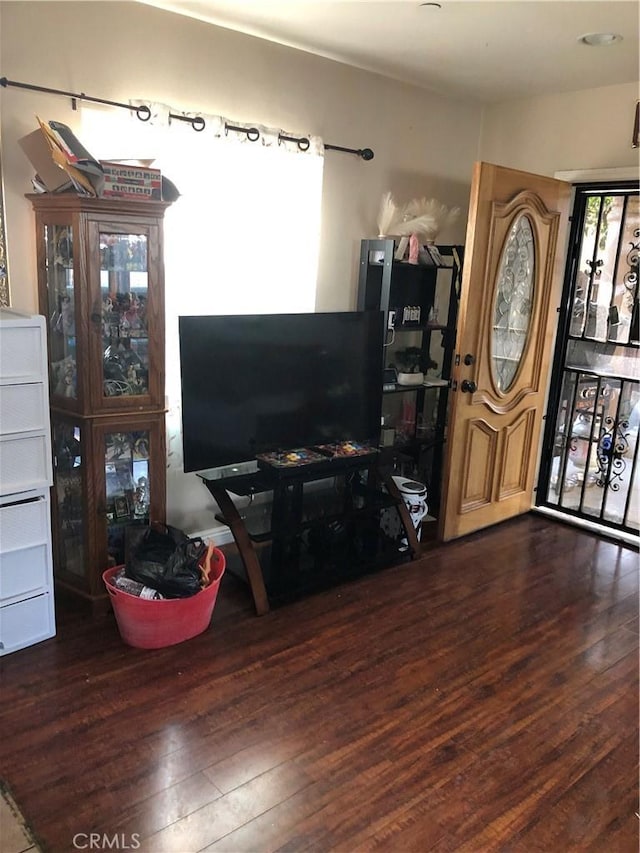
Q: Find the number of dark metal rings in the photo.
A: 4